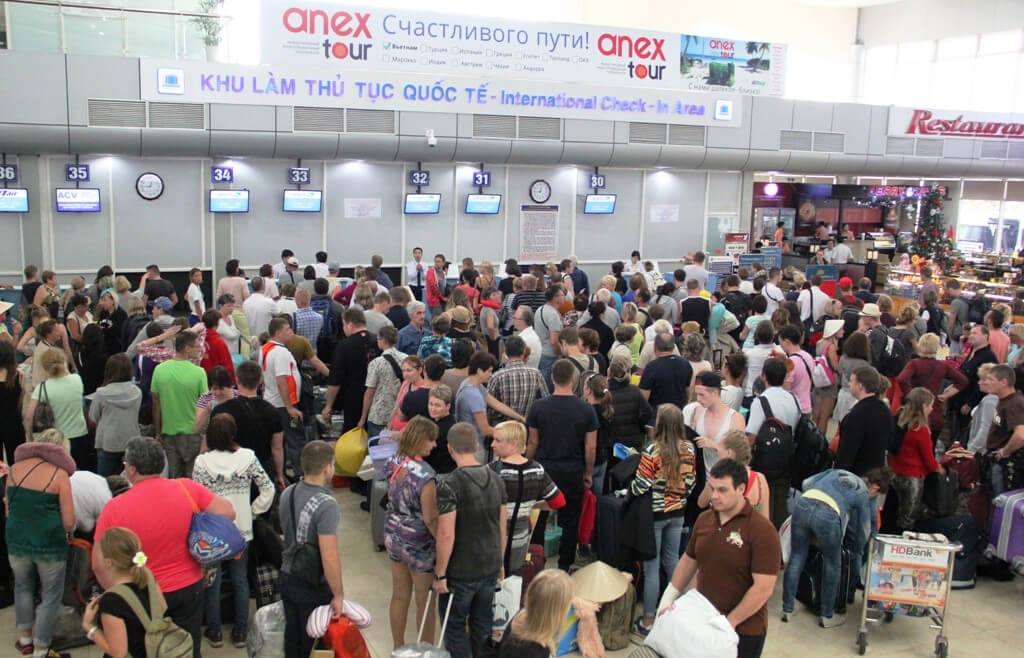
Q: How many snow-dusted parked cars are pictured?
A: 0